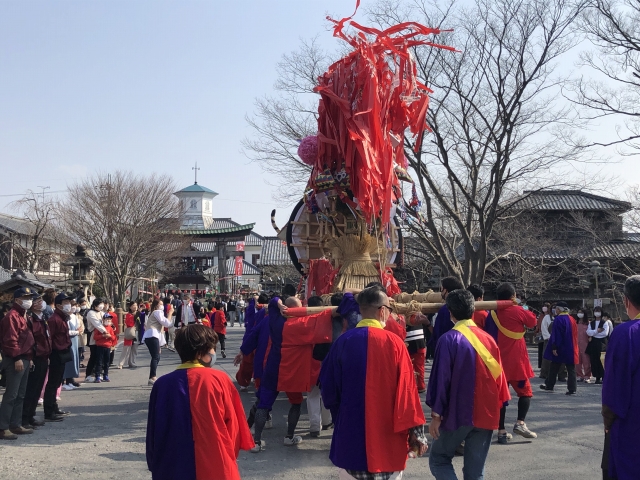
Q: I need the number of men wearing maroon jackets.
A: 3